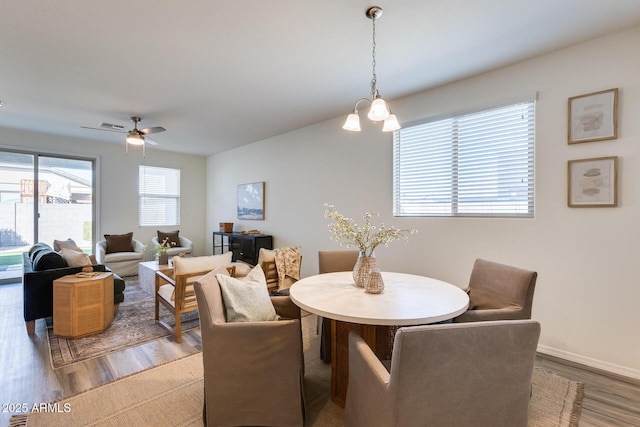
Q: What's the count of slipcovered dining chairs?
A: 4